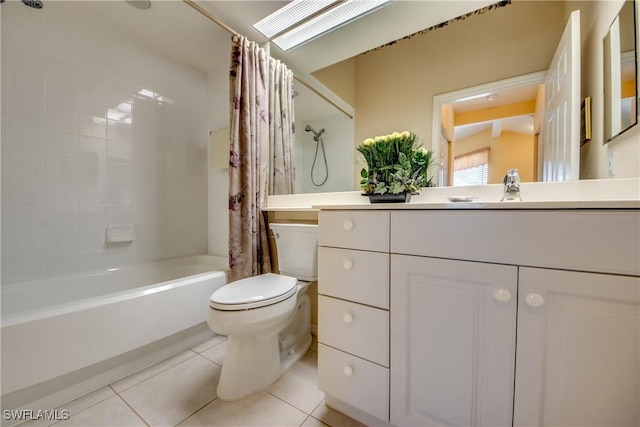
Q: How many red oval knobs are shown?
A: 0